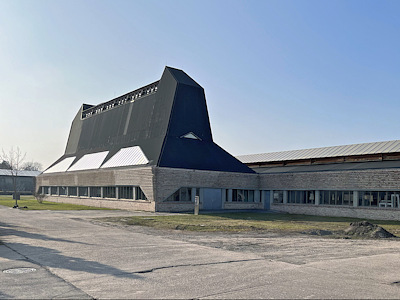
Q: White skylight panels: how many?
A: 3